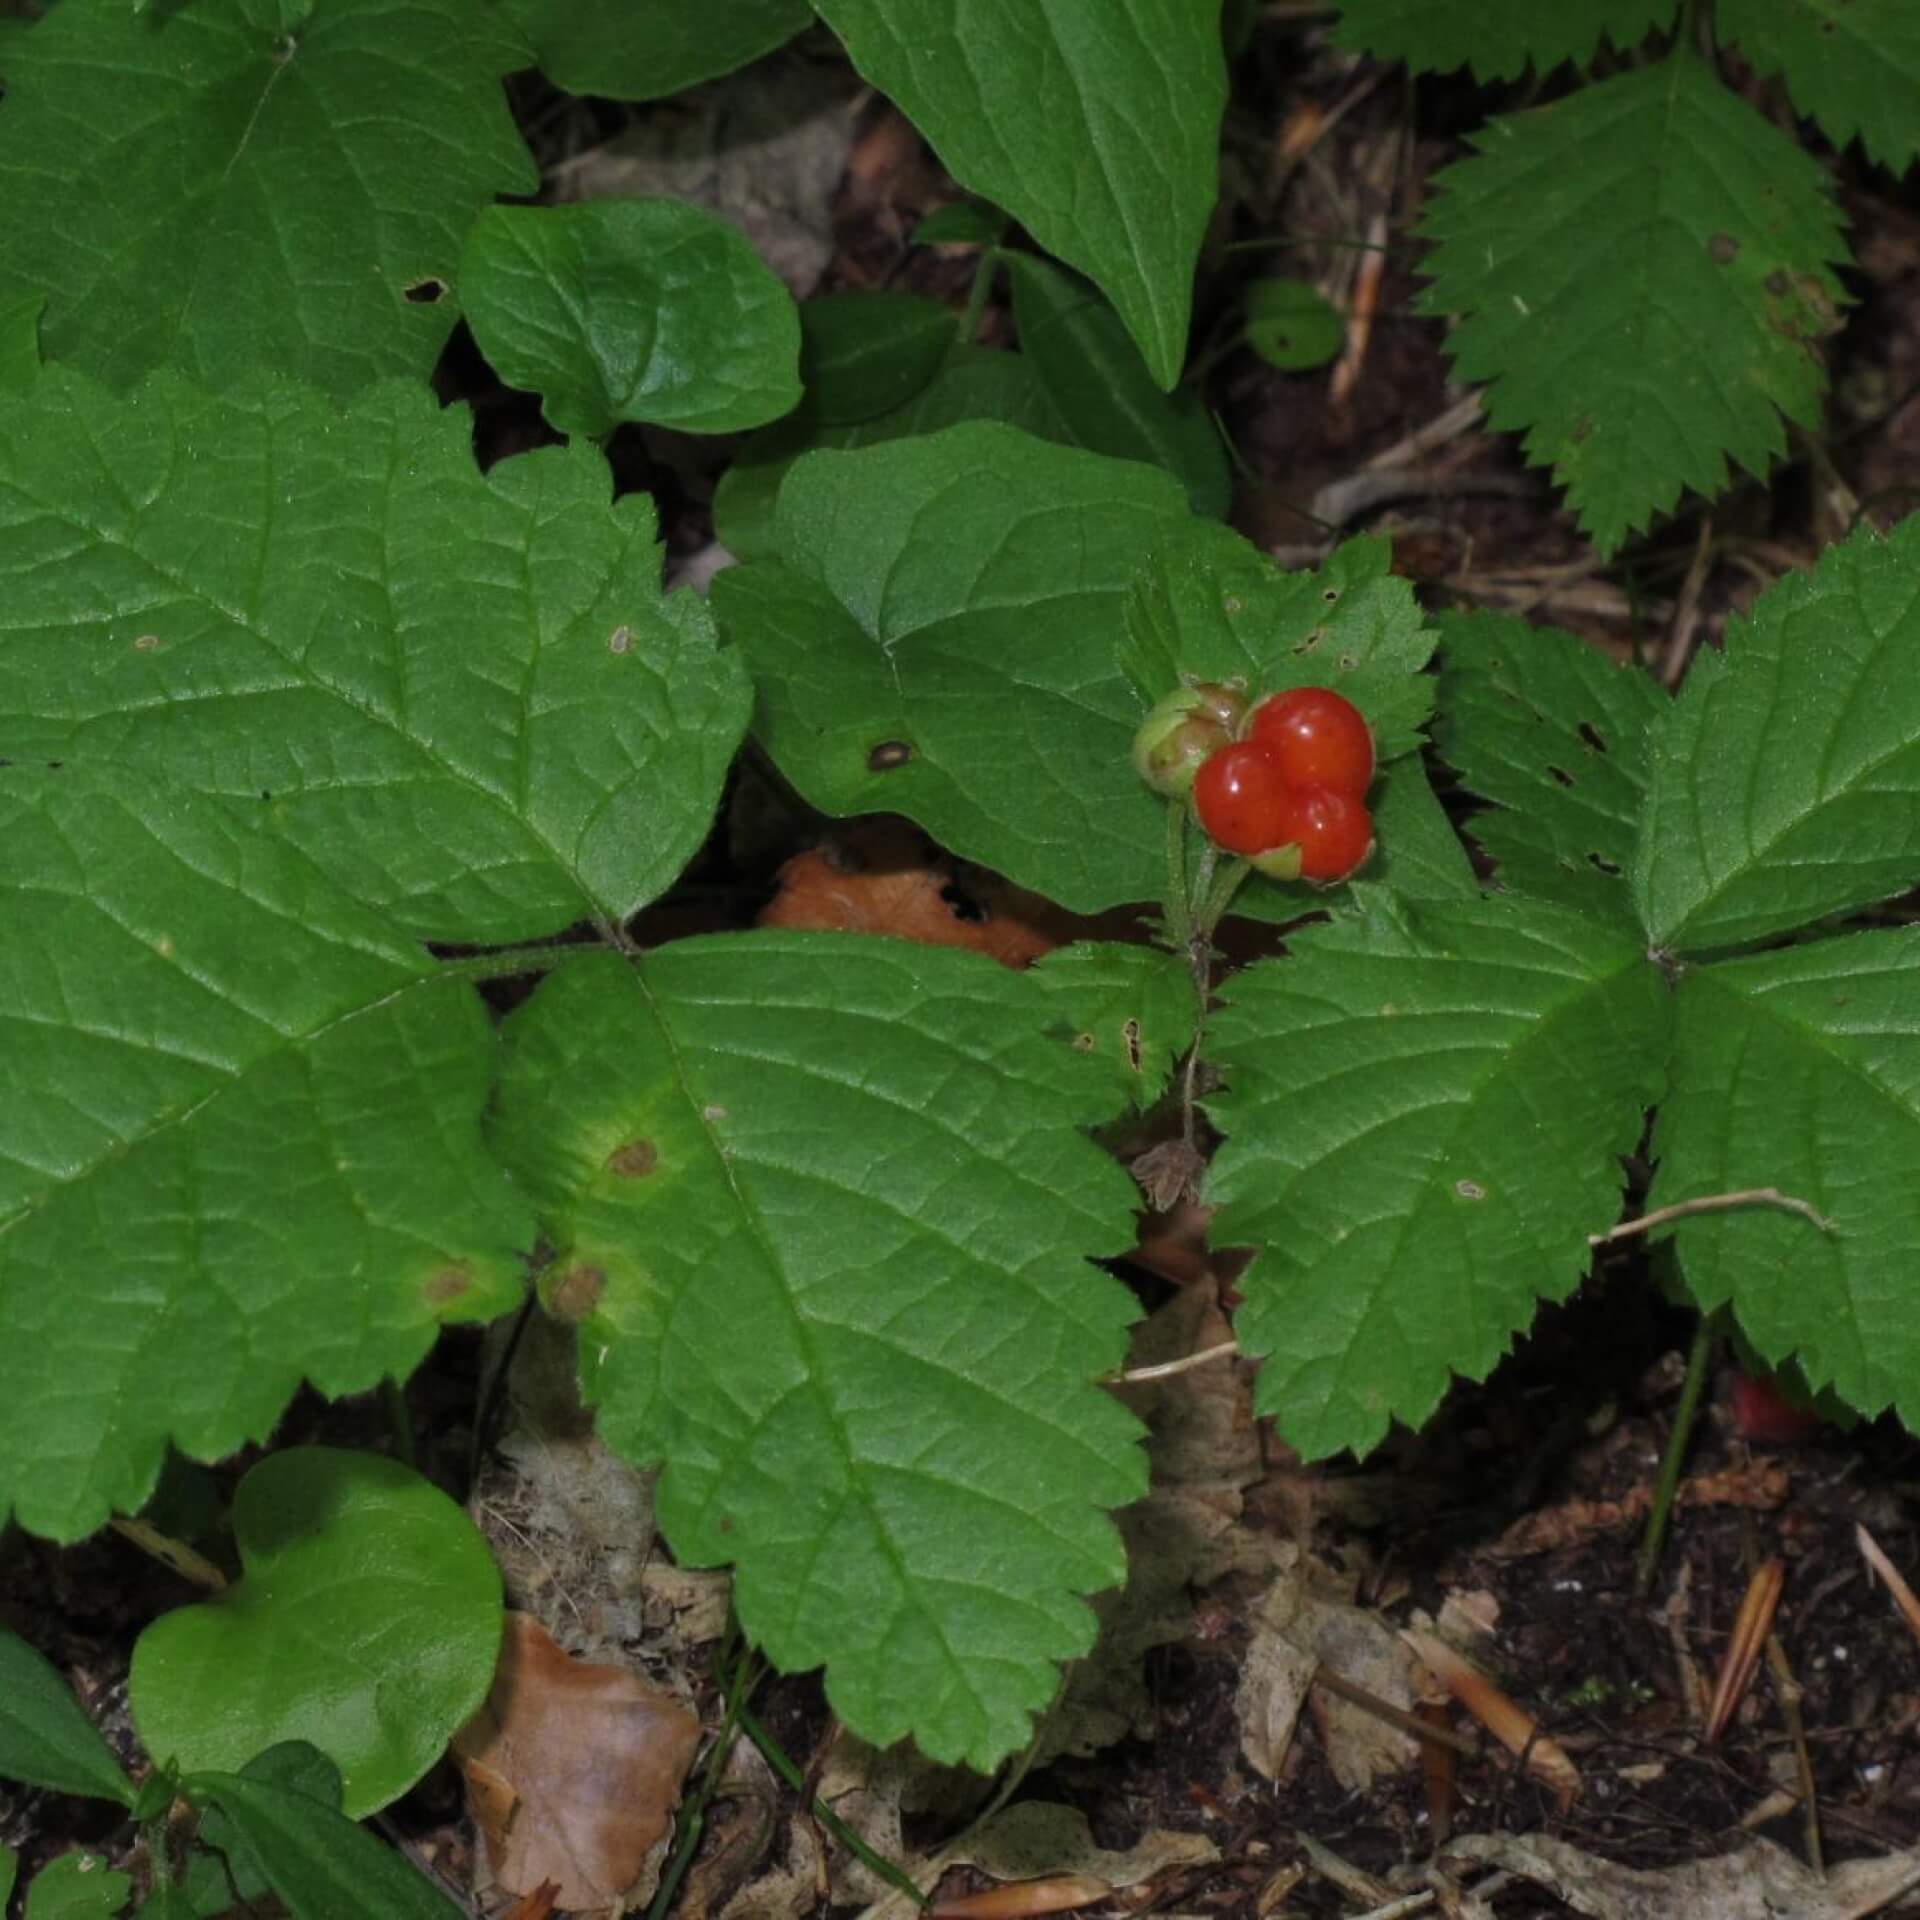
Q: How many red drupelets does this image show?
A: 3